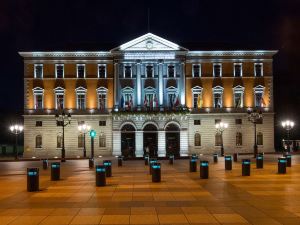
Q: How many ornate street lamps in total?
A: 6